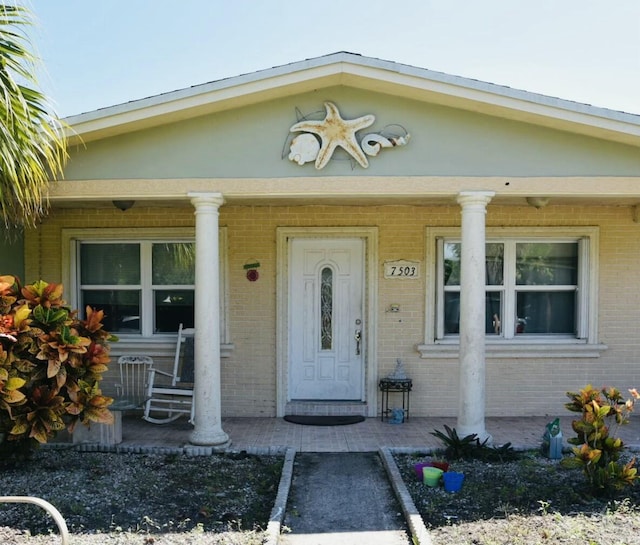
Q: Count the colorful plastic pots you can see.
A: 4